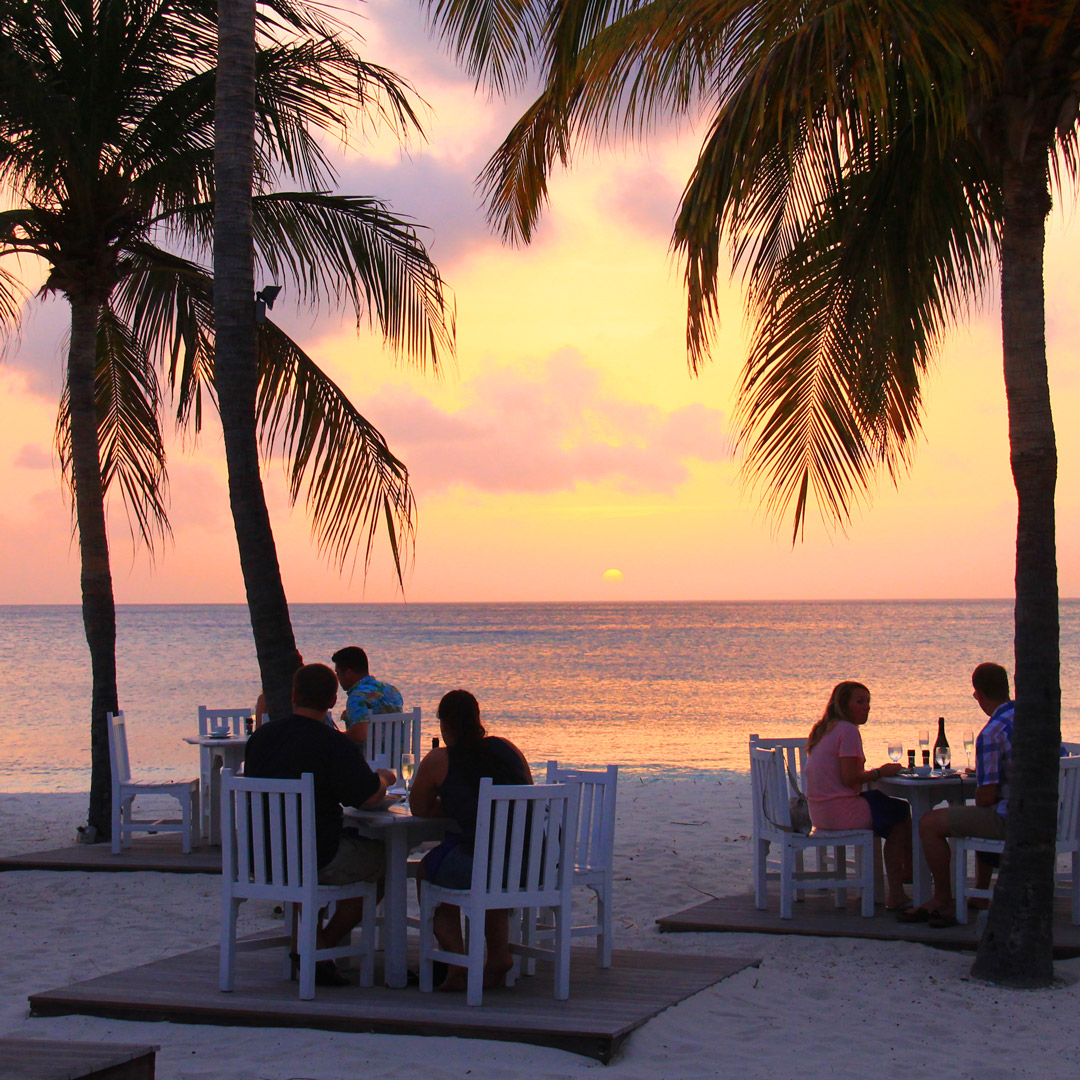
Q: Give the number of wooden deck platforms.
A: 4